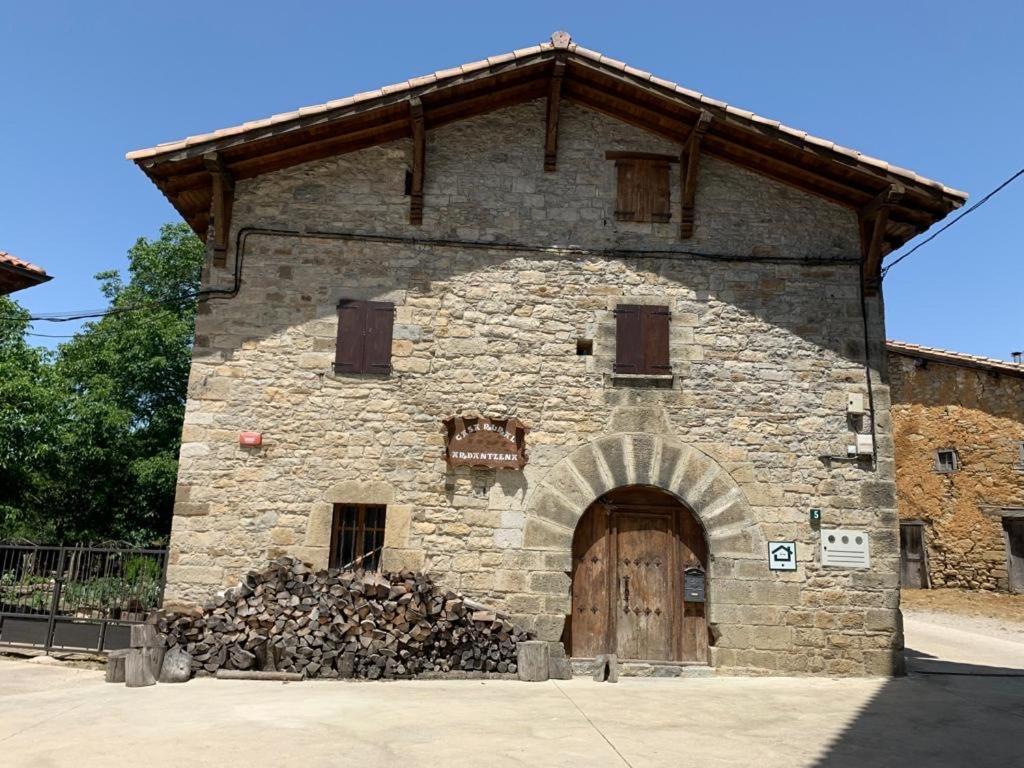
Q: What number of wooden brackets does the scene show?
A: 5